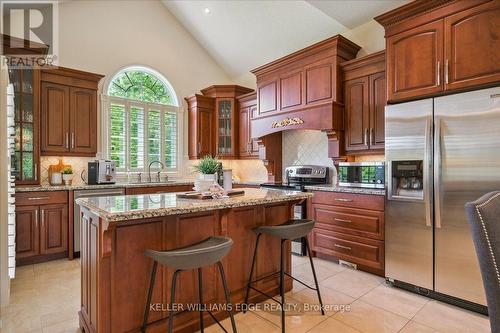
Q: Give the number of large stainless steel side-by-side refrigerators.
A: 1